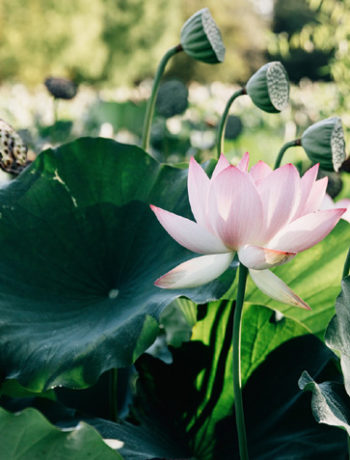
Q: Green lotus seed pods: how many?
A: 3